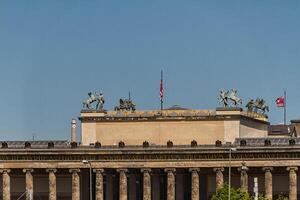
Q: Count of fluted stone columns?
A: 13